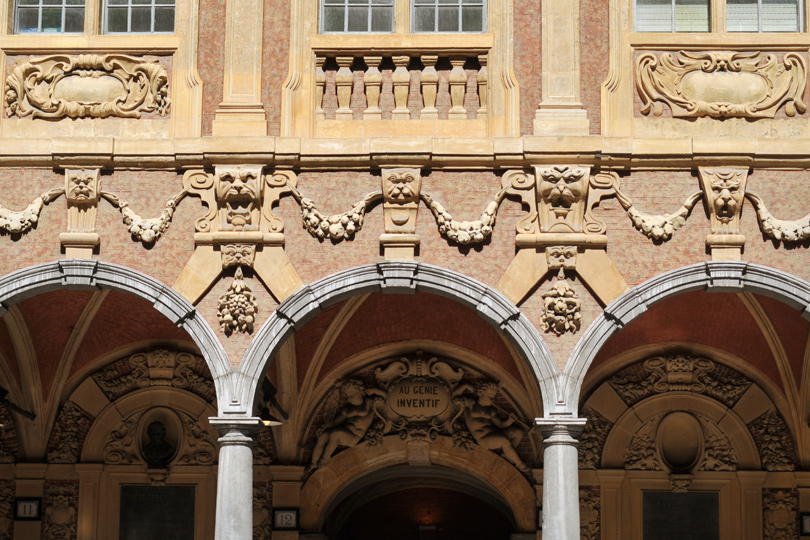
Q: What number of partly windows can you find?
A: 6